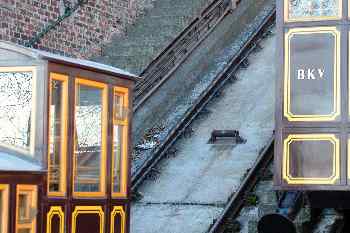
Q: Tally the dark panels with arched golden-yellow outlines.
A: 3